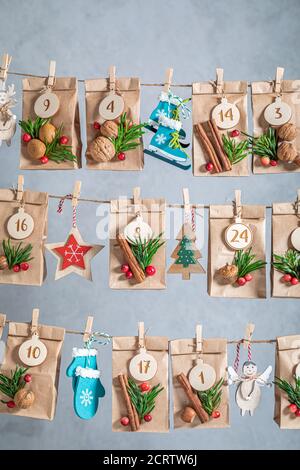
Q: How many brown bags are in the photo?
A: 12